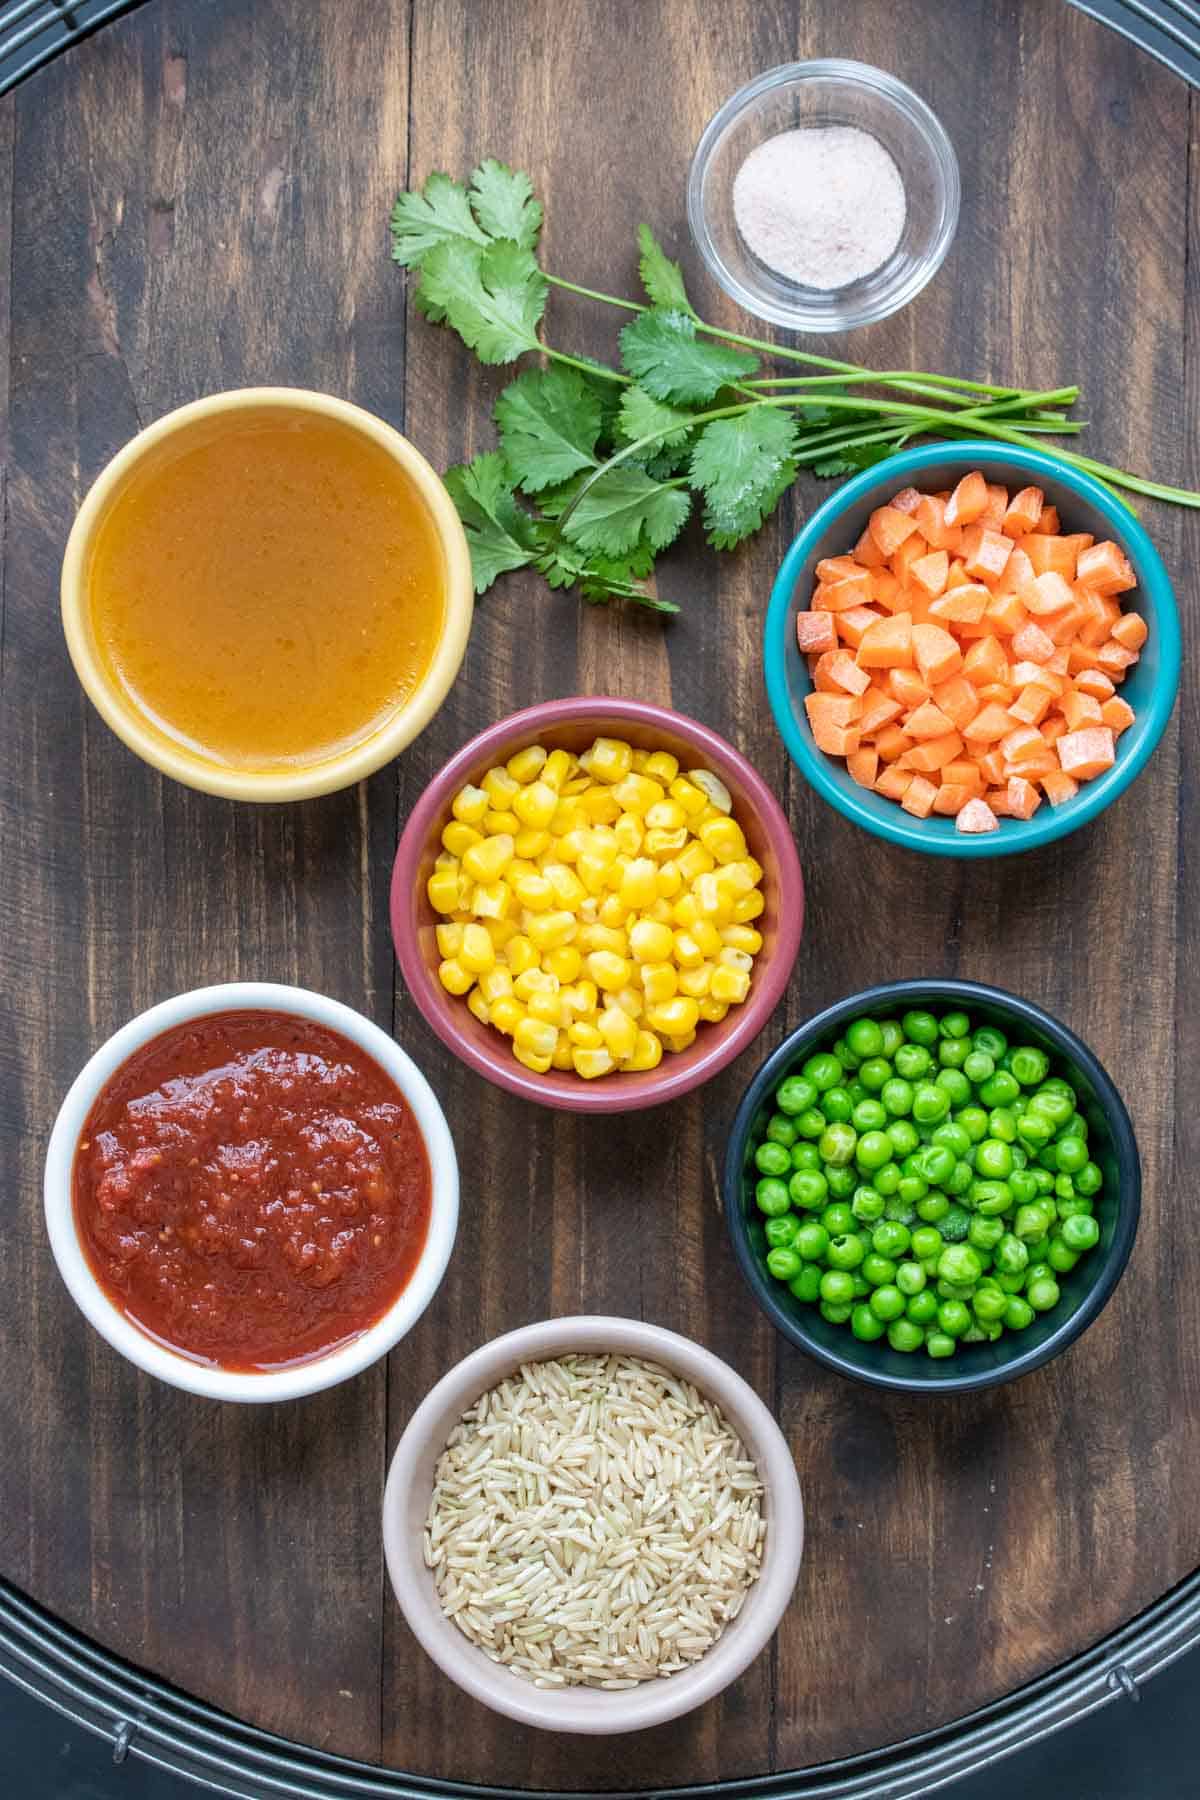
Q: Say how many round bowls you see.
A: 7